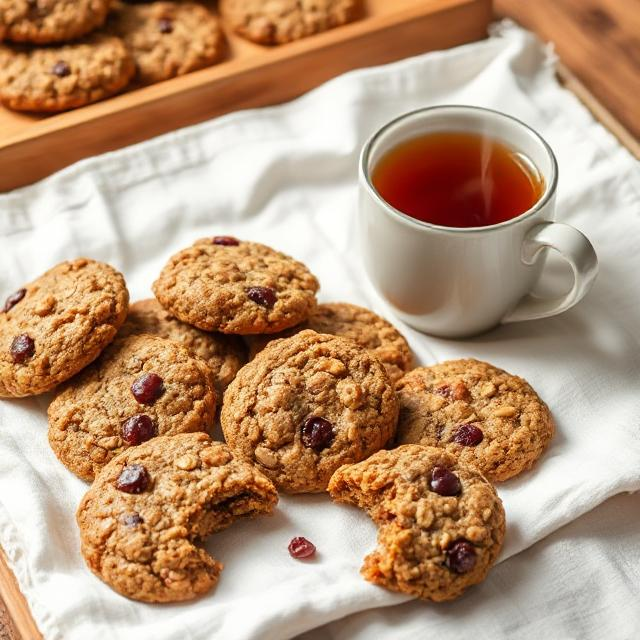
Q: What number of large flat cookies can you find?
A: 13